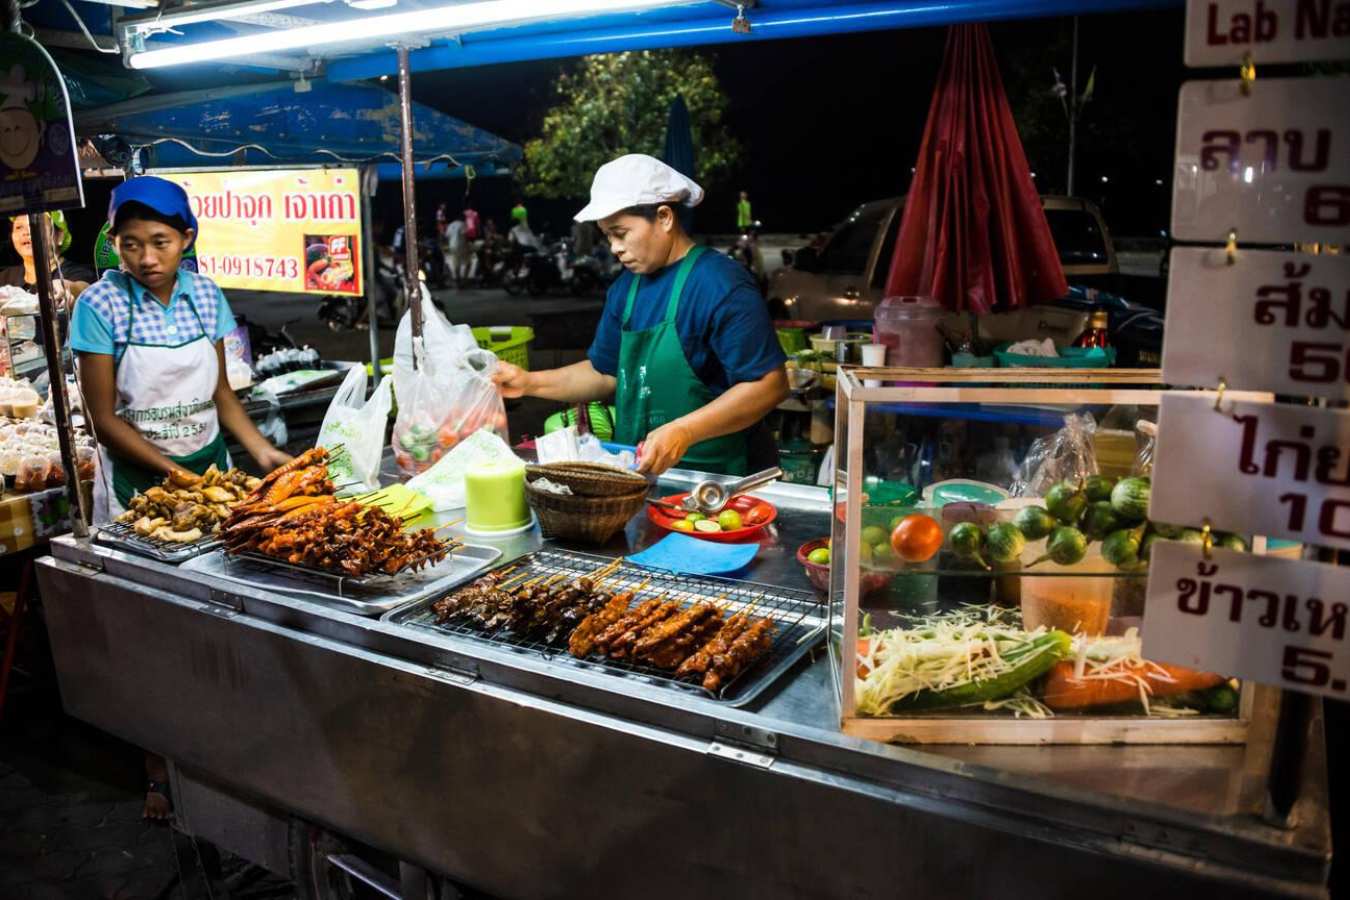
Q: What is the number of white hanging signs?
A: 5